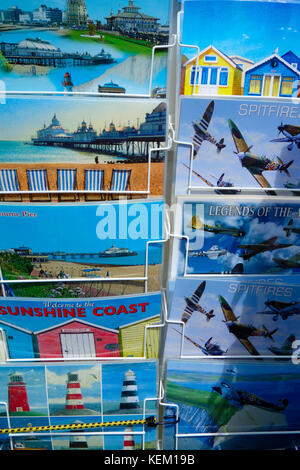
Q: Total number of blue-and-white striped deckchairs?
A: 5